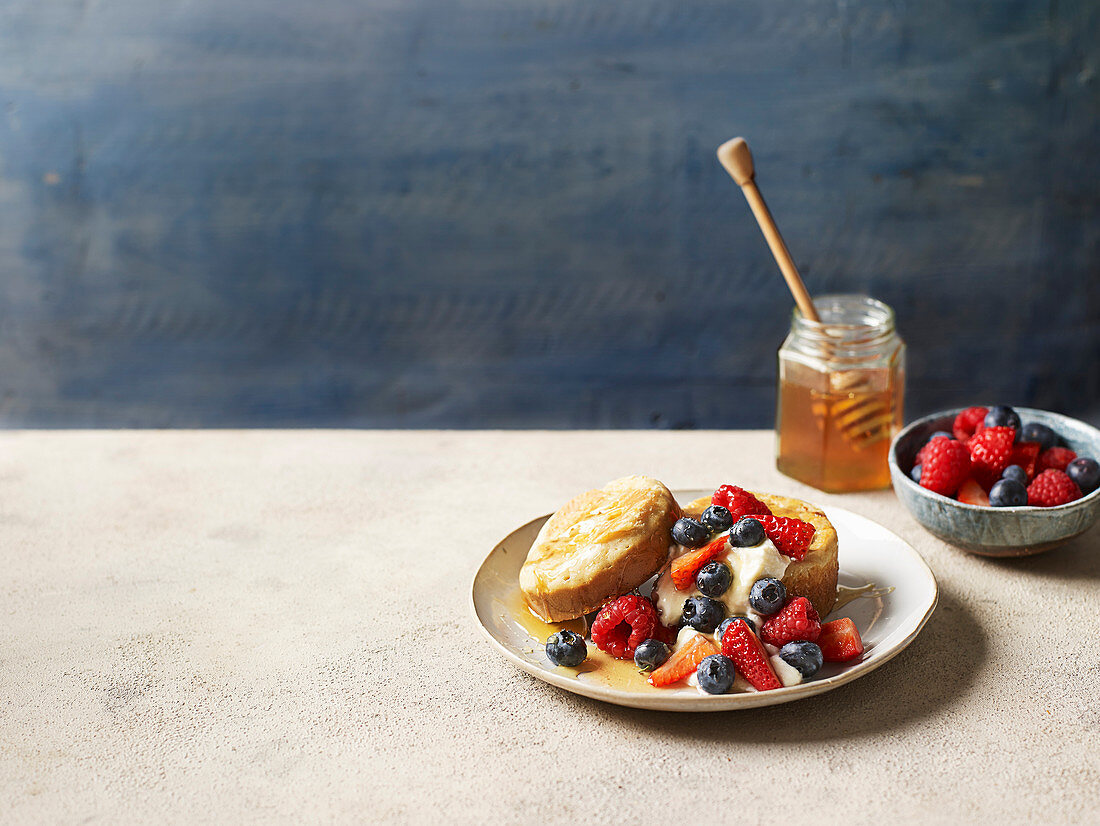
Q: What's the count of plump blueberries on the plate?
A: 11